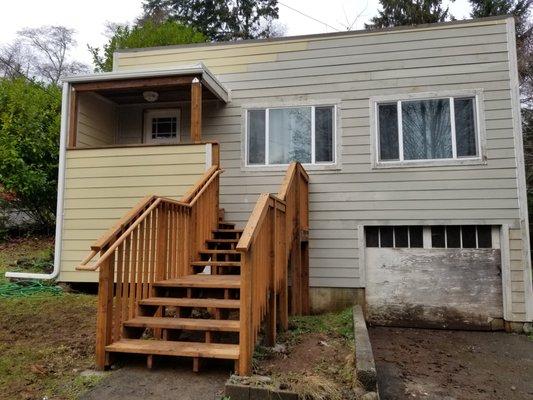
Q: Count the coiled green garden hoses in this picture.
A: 1